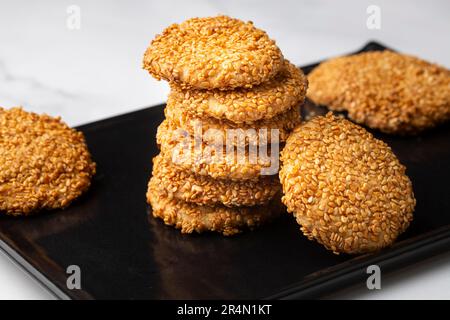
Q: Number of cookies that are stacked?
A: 6